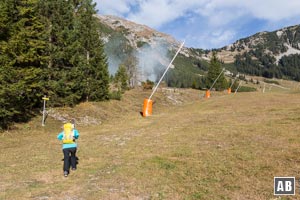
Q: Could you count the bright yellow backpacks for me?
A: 1